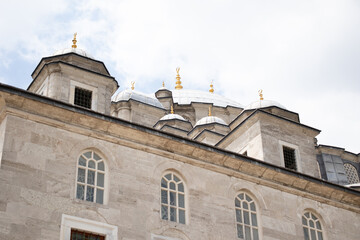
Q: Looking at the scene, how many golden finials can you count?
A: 8